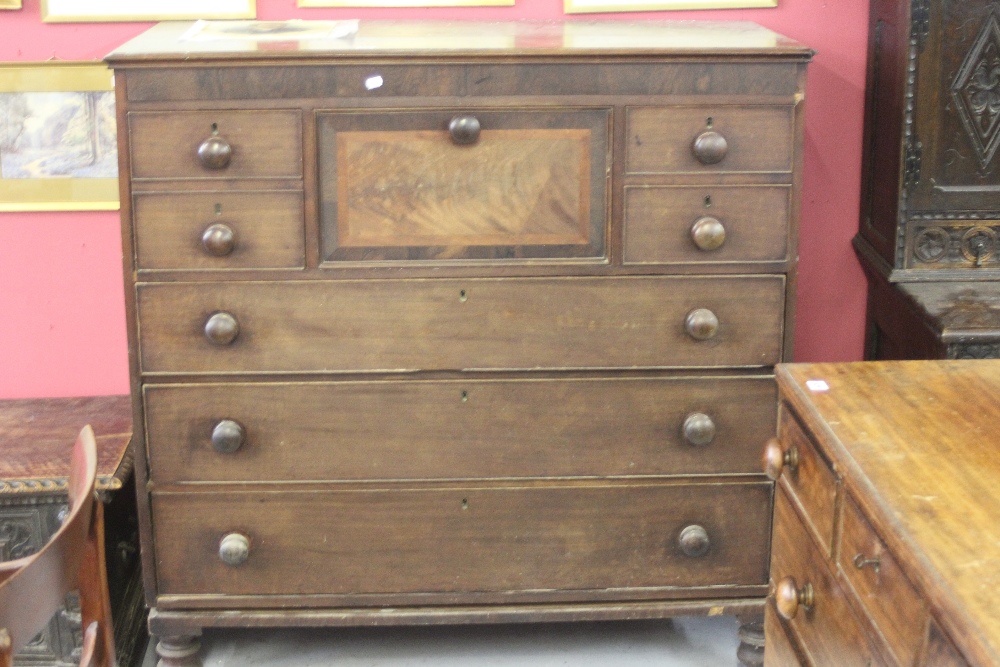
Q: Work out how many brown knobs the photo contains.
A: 13